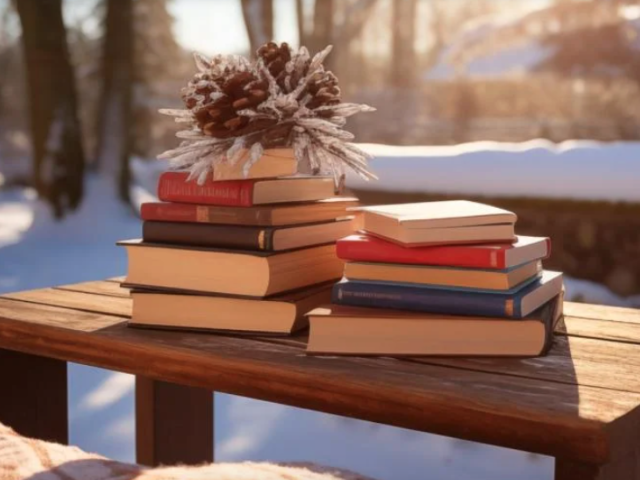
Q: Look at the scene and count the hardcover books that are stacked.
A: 11